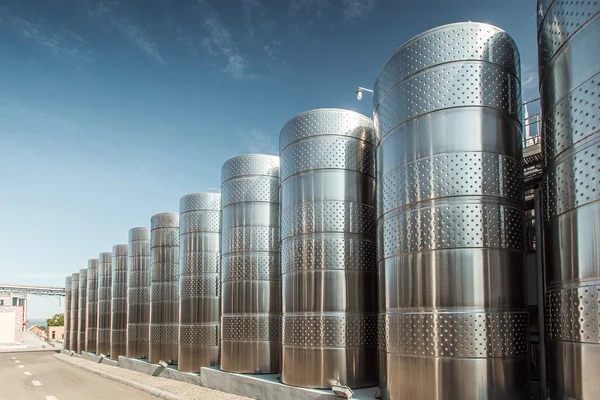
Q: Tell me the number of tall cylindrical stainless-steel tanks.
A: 13